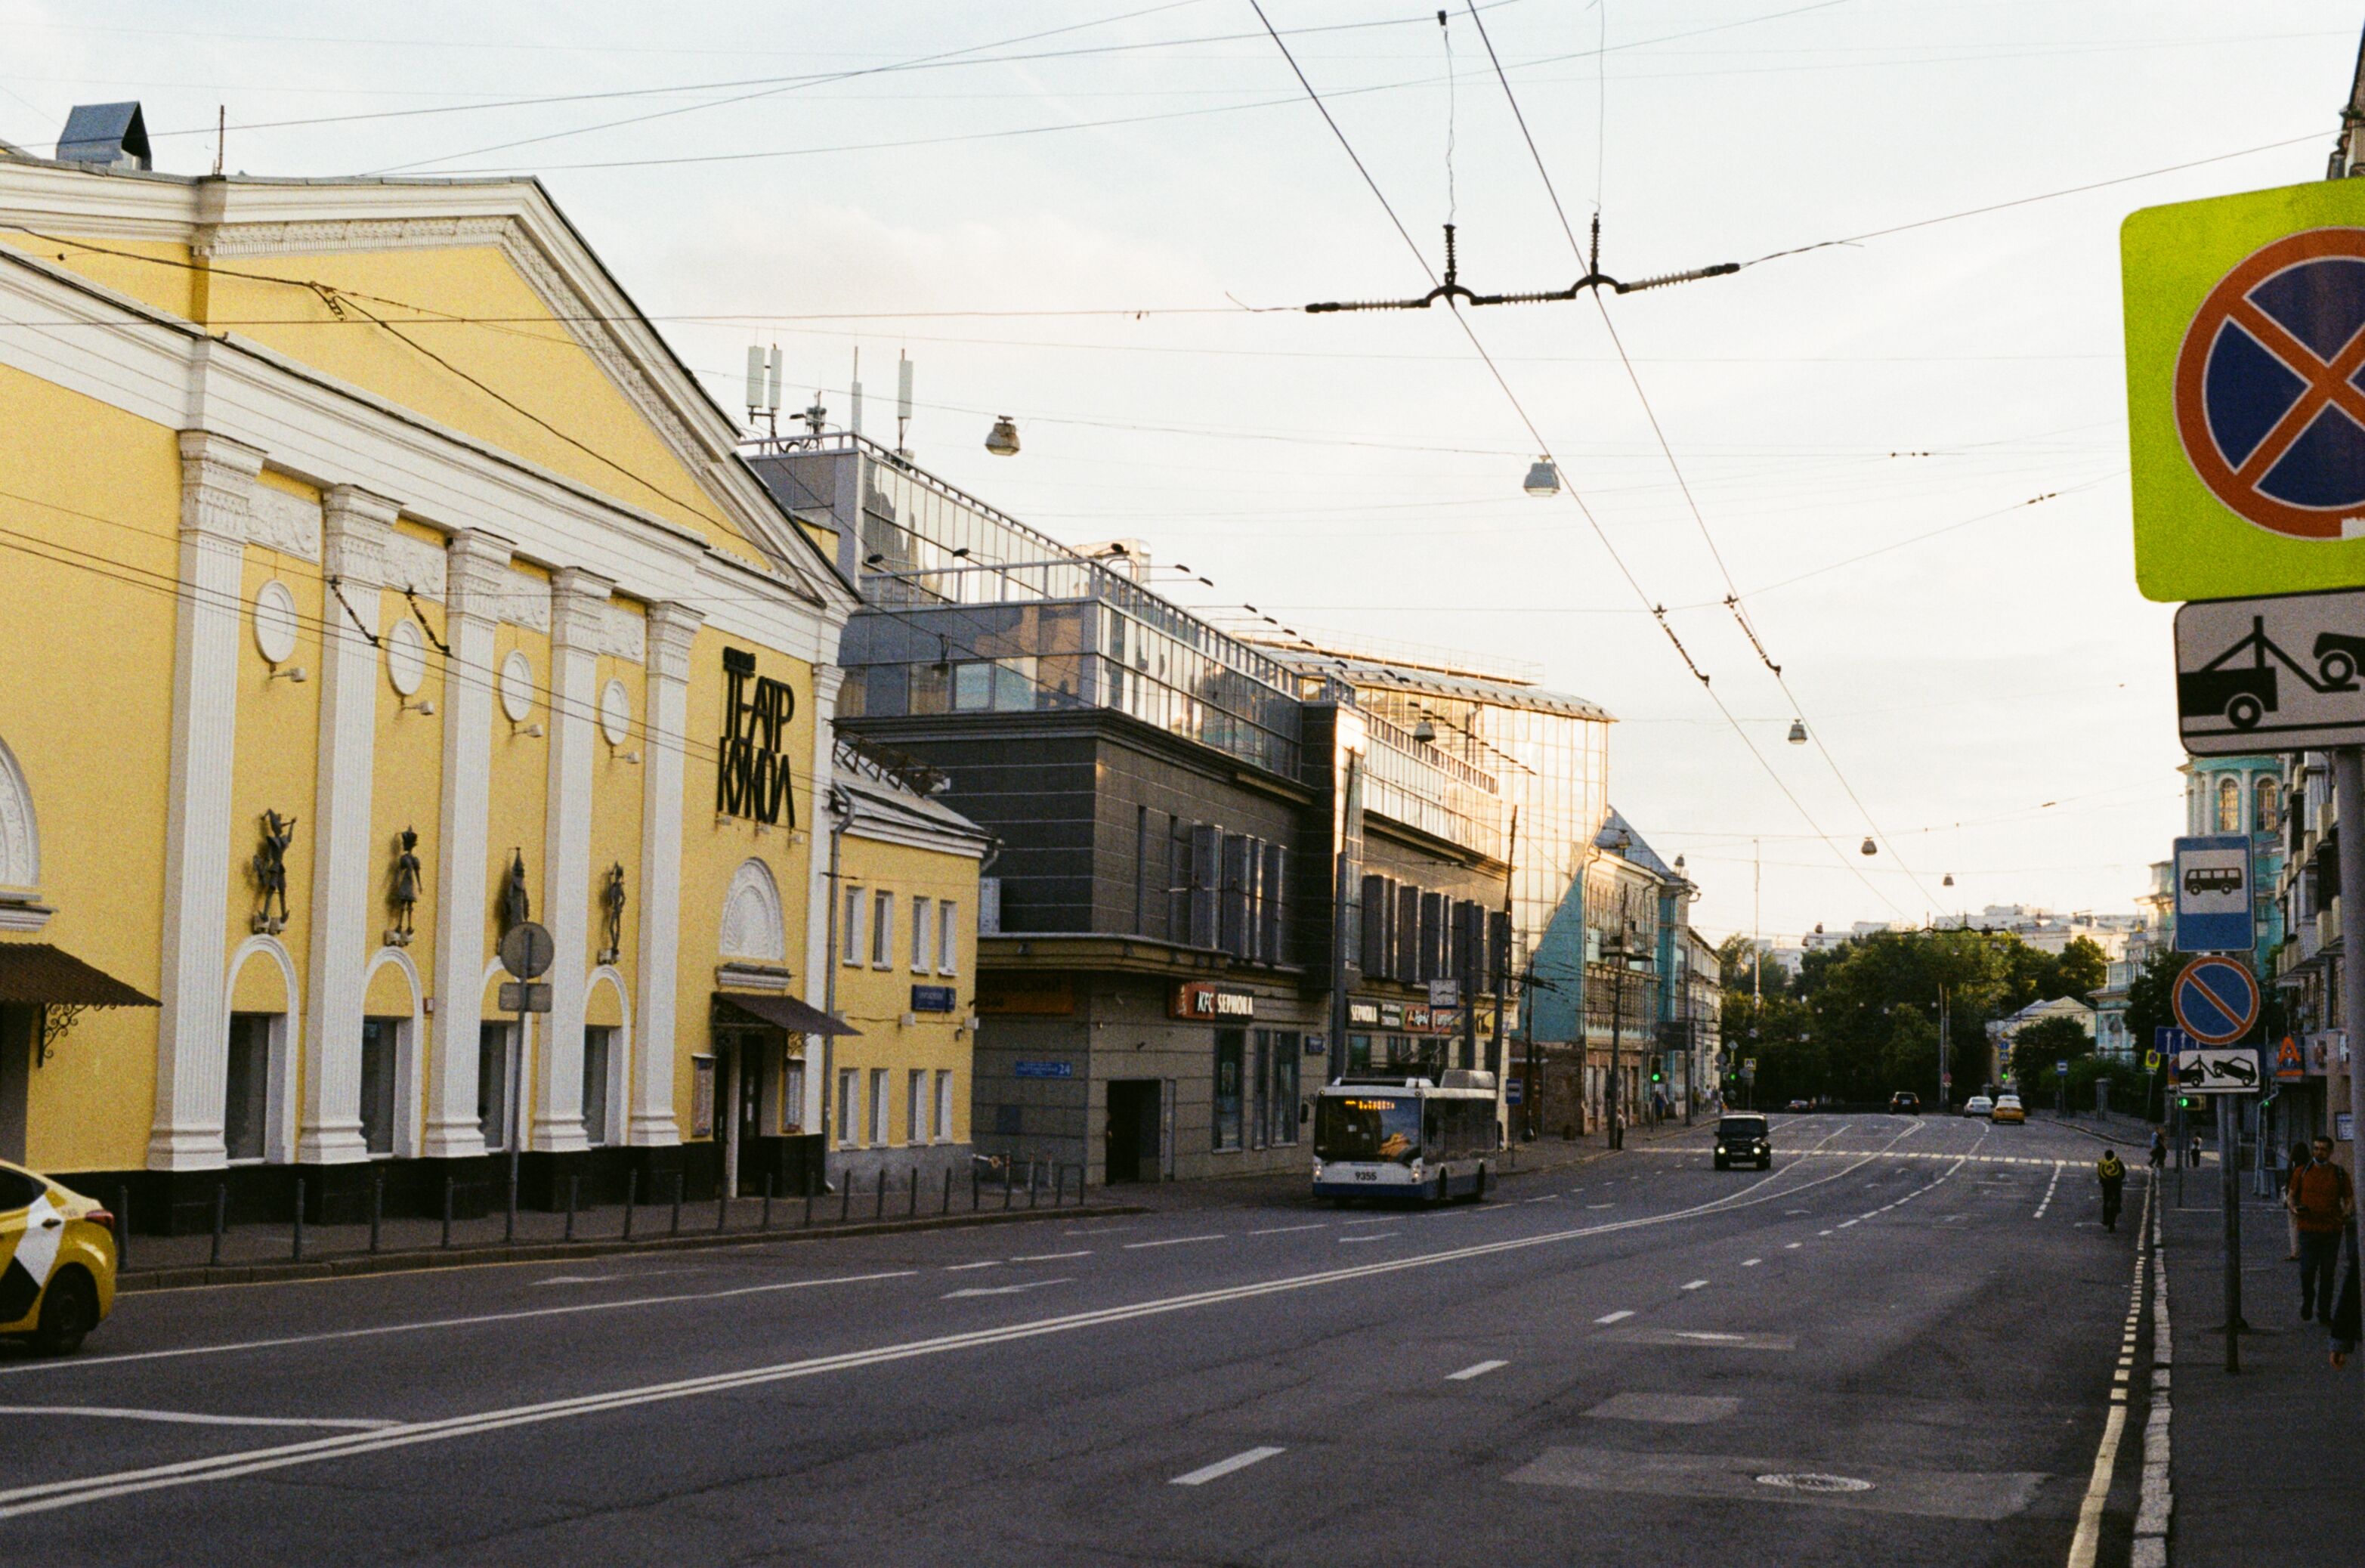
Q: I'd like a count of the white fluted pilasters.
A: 5